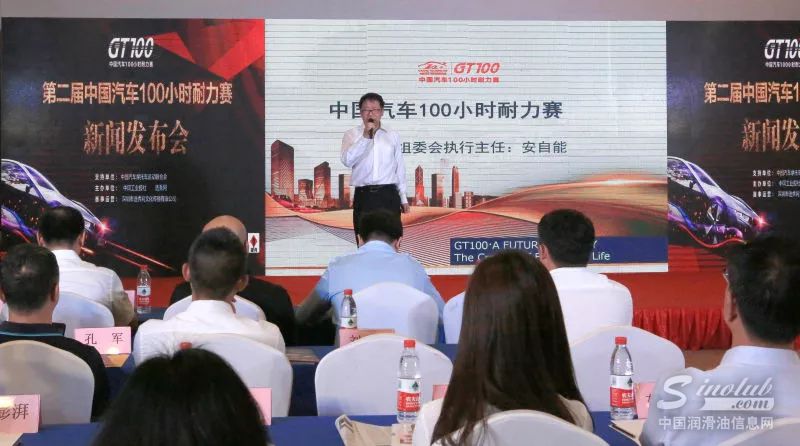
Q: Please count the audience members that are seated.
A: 9